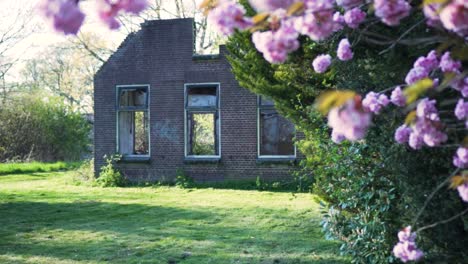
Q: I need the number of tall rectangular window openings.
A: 3